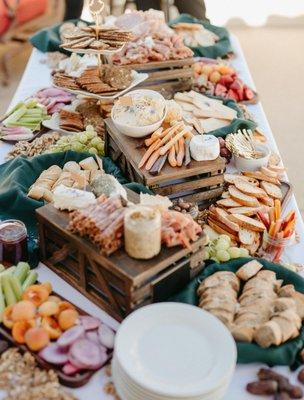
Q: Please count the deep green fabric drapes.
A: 5